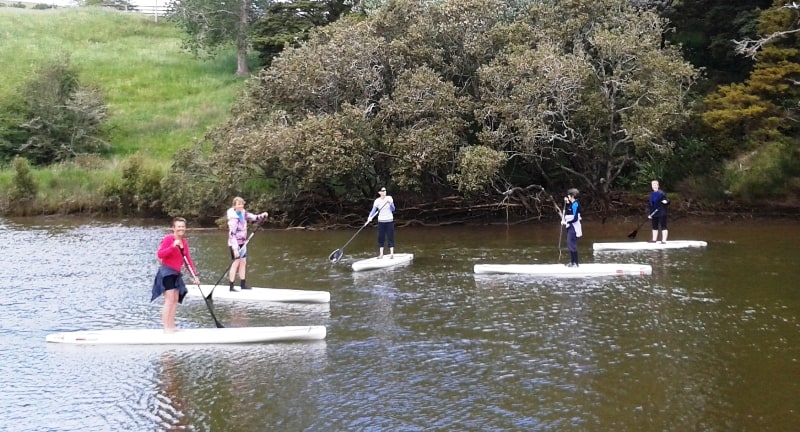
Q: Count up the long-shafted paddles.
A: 5